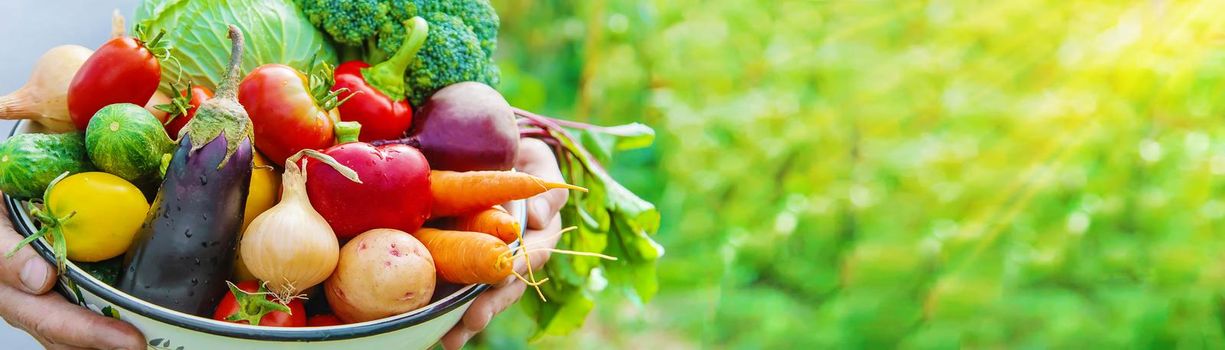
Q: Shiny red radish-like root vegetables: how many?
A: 1